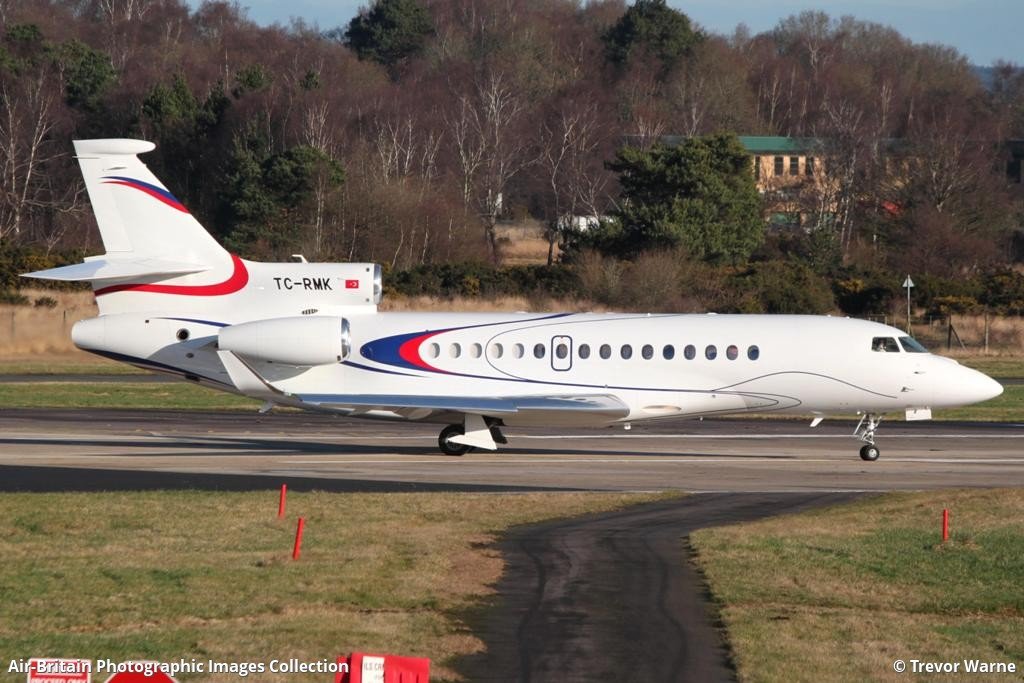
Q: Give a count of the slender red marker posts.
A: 3